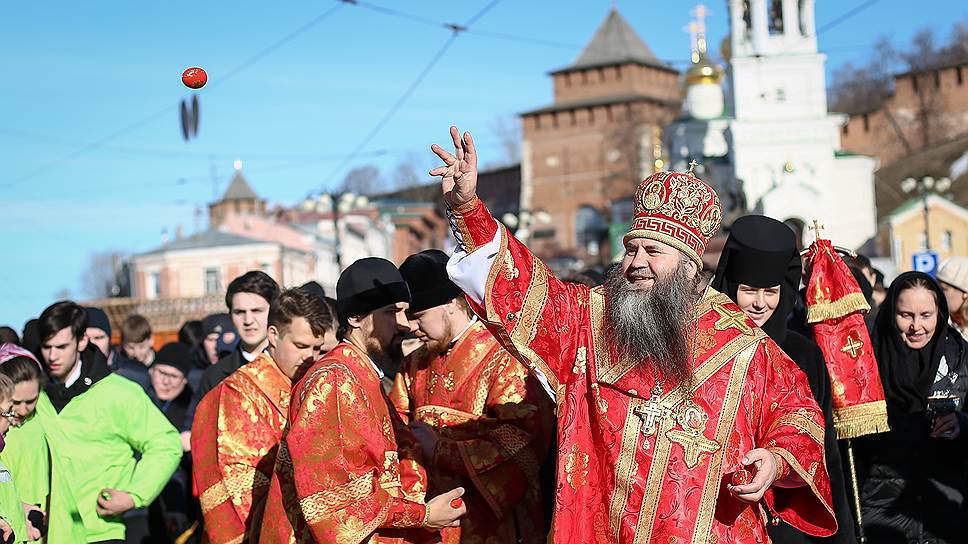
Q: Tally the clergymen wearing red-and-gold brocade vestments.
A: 4